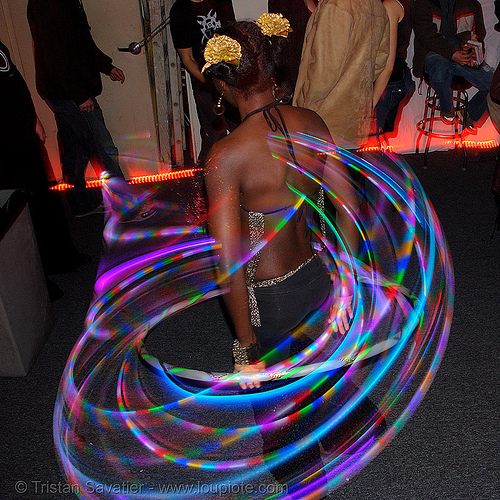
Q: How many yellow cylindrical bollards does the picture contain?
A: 0